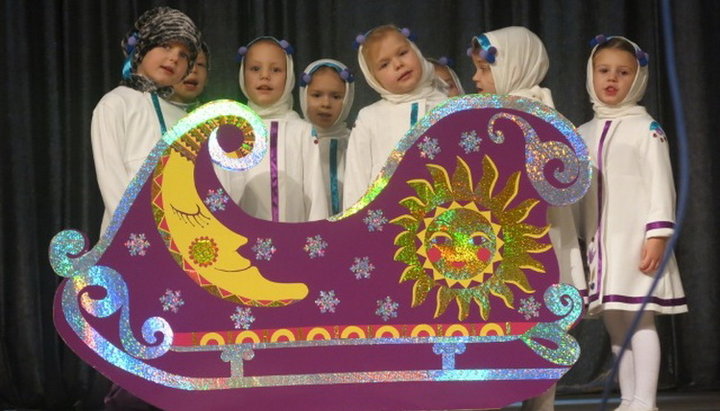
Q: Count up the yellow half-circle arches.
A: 9